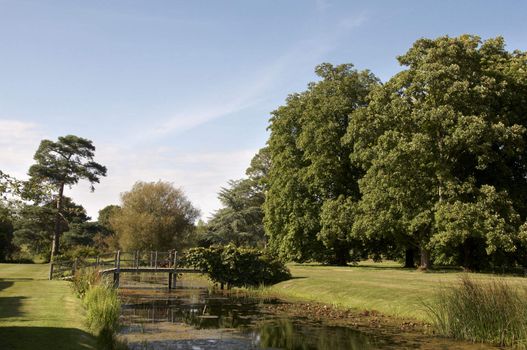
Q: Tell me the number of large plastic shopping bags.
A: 0